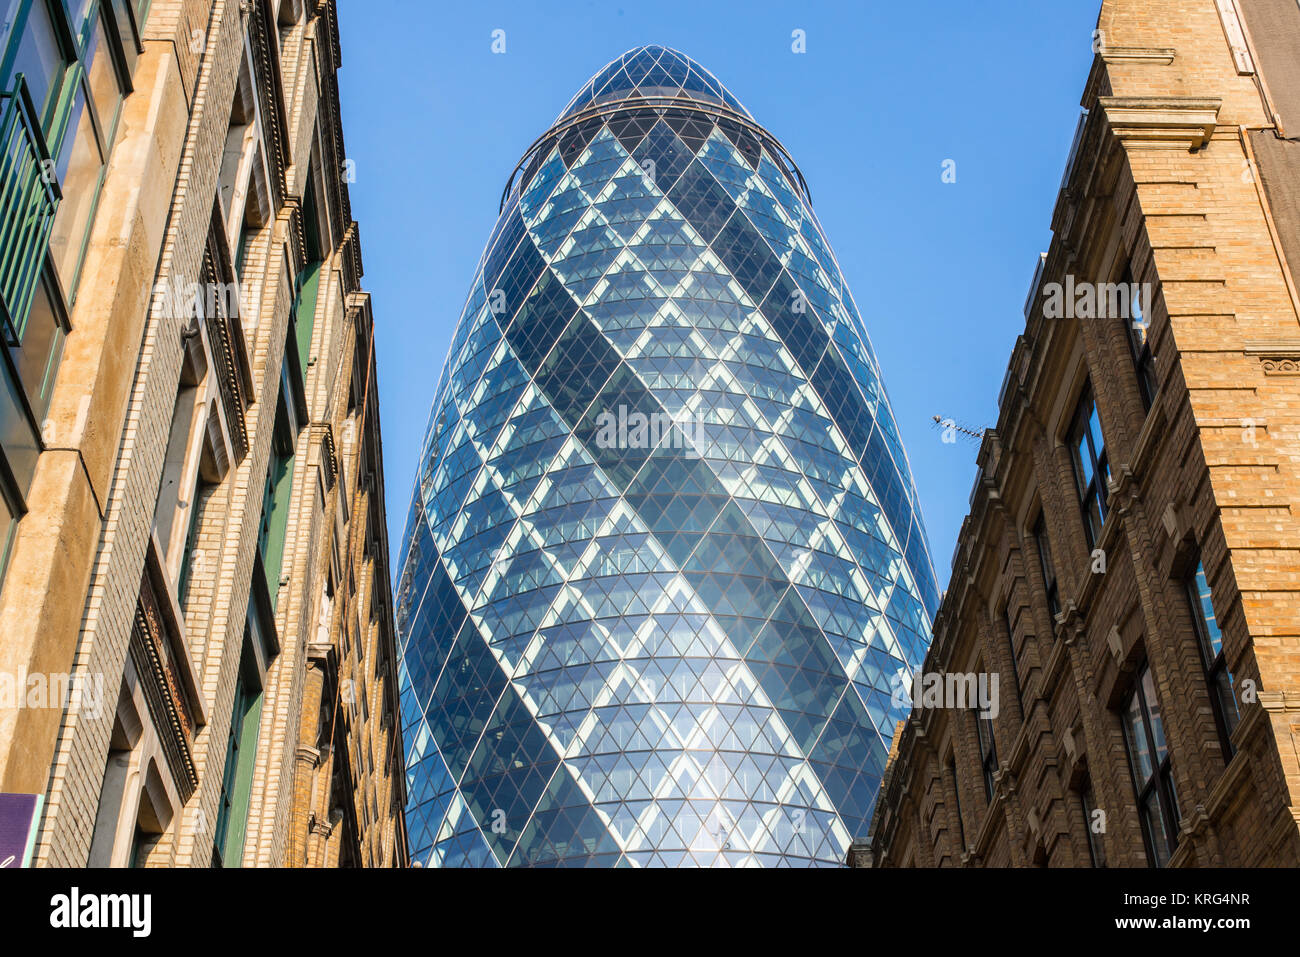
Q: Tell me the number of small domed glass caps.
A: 1